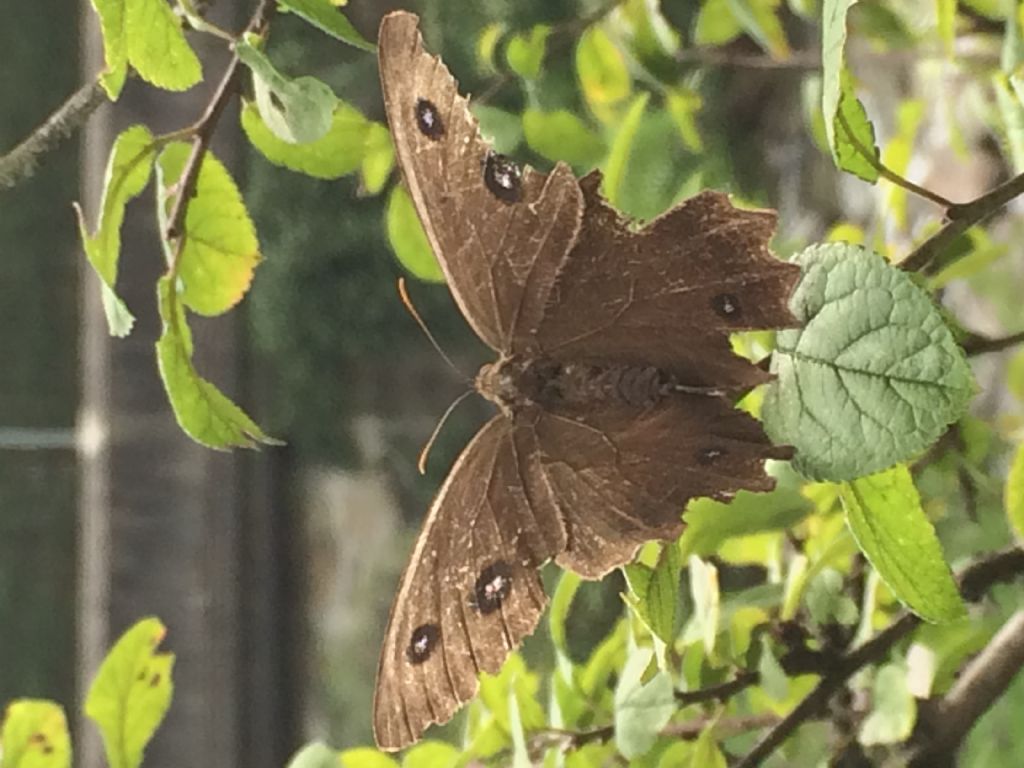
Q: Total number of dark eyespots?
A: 6